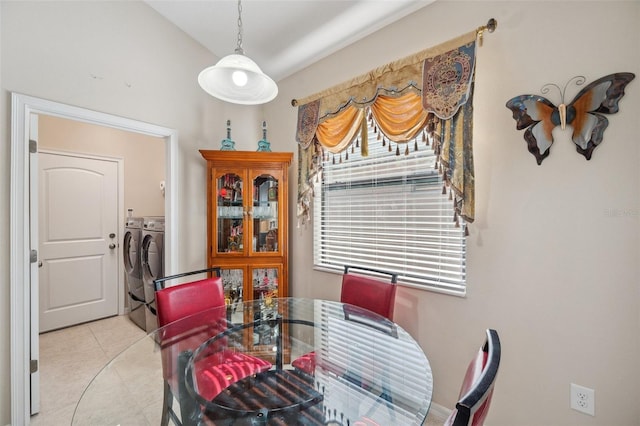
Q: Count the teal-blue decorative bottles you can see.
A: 2